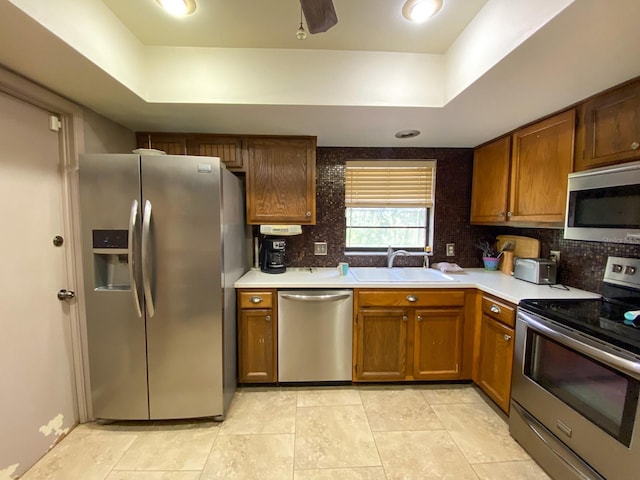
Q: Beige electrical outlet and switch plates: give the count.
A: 3